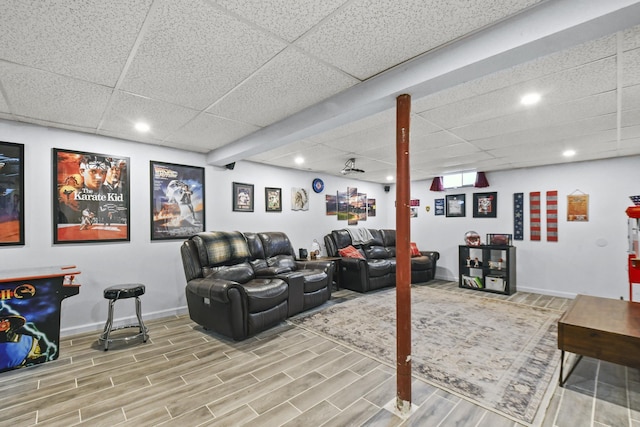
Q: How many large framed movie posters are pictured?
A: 3